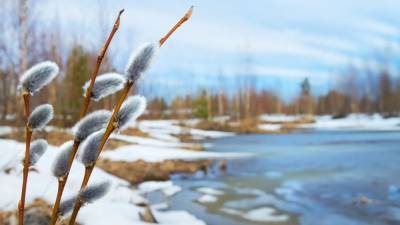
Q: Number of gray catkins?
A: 11